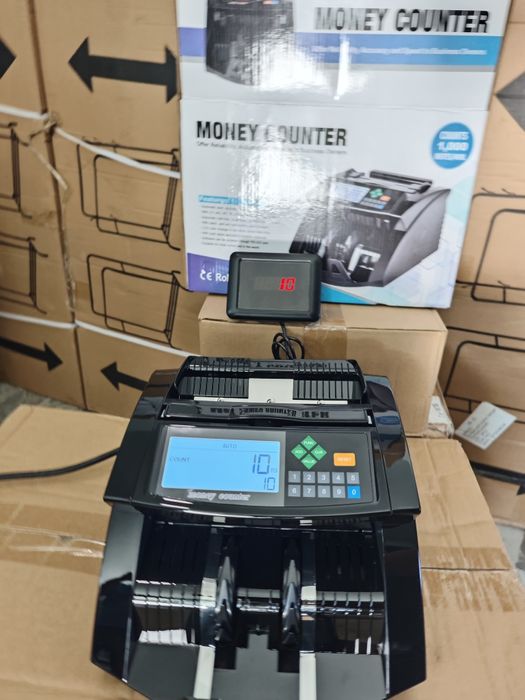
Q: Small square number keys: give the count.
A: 10